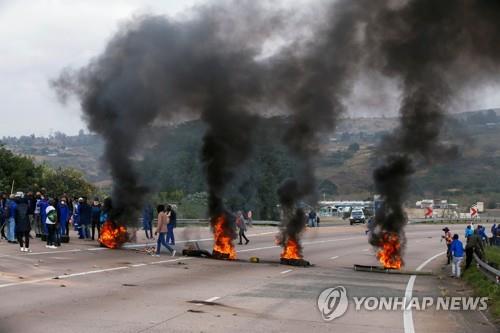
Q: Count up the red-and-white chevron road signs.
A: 2